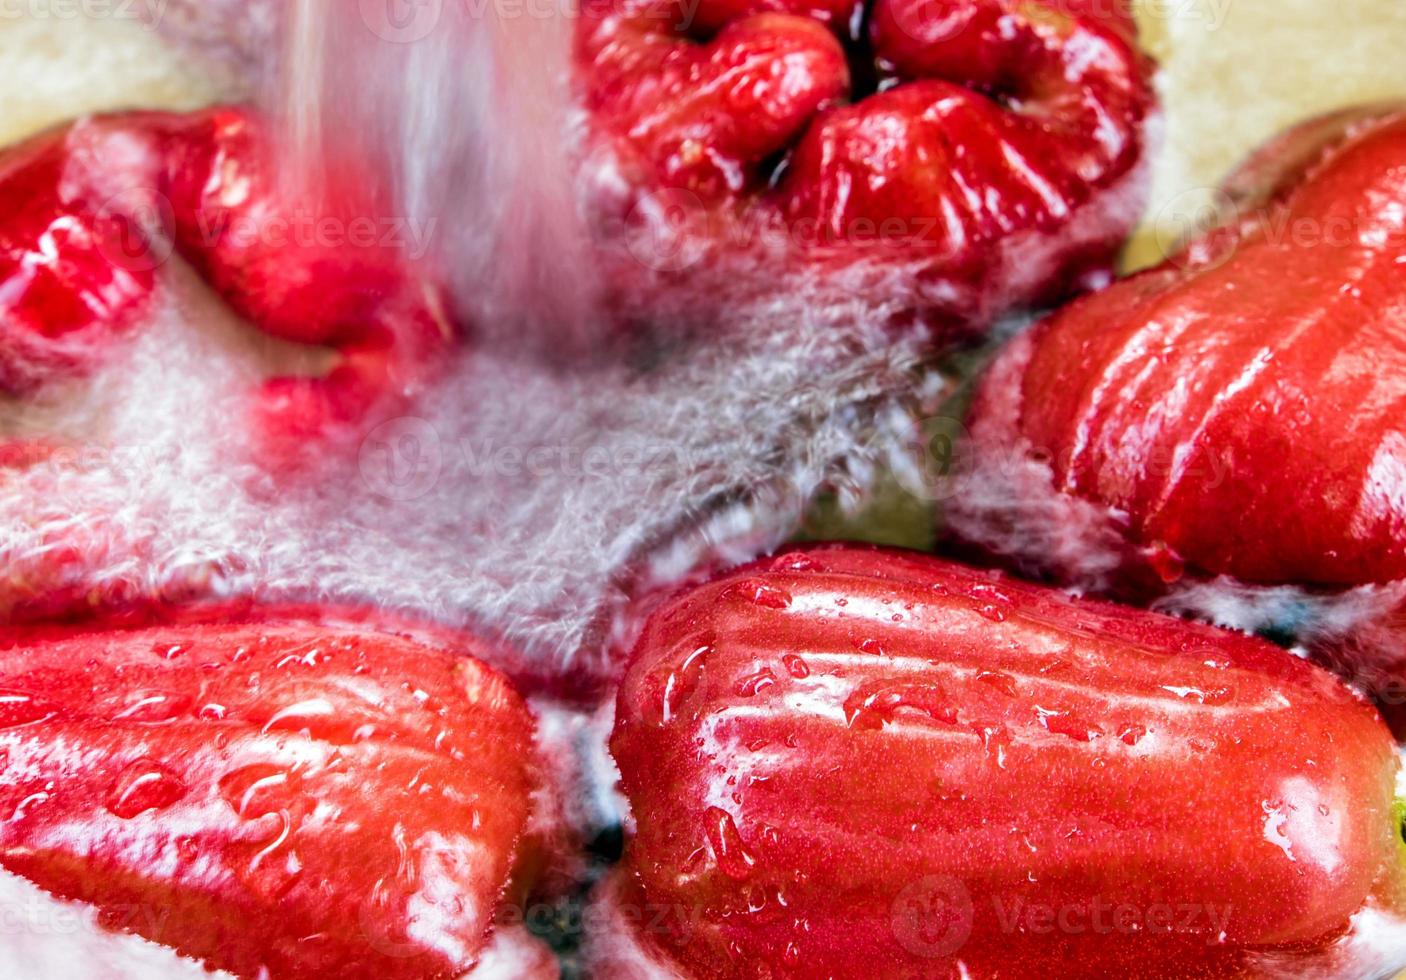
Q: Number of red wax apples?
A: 5